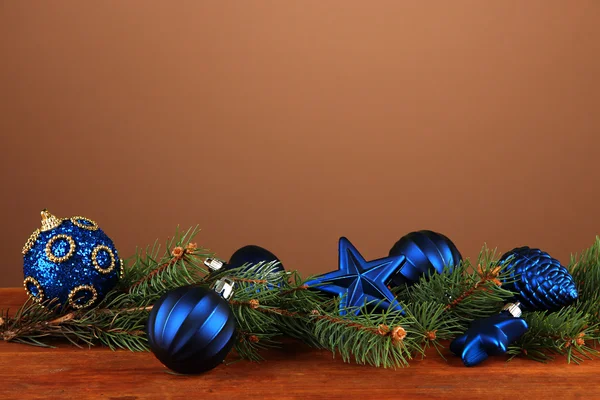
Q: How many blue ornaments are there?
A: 7